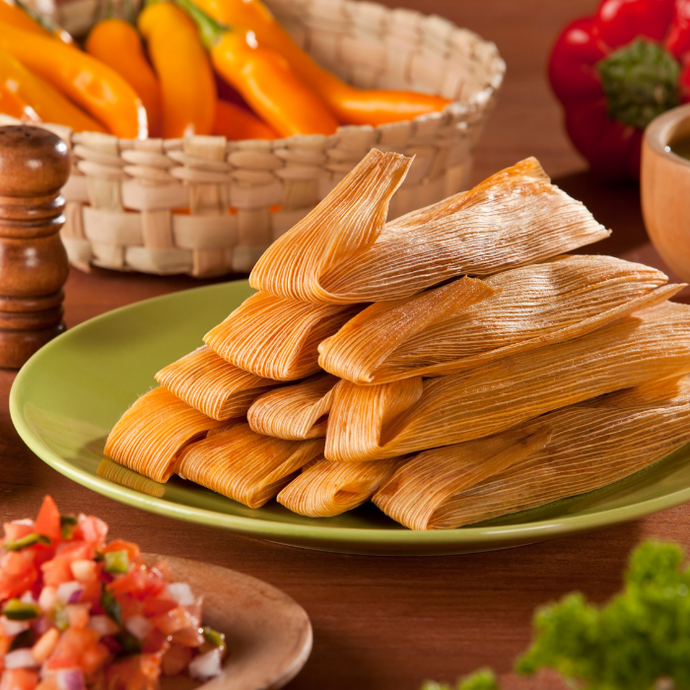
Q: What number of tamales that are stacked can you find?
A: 10